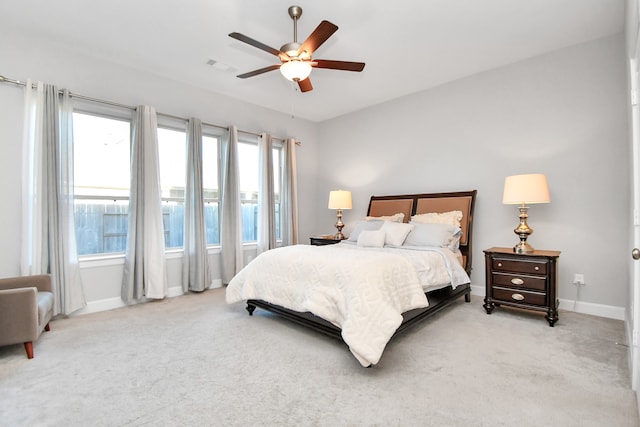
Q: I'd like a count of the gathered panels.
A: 6